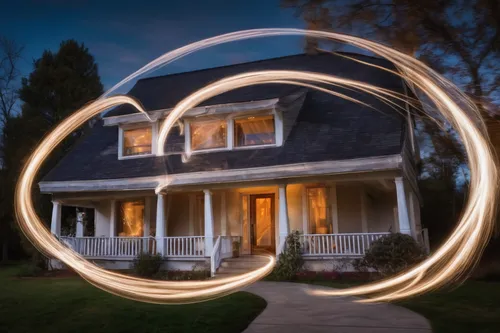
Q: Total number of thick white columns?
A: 5